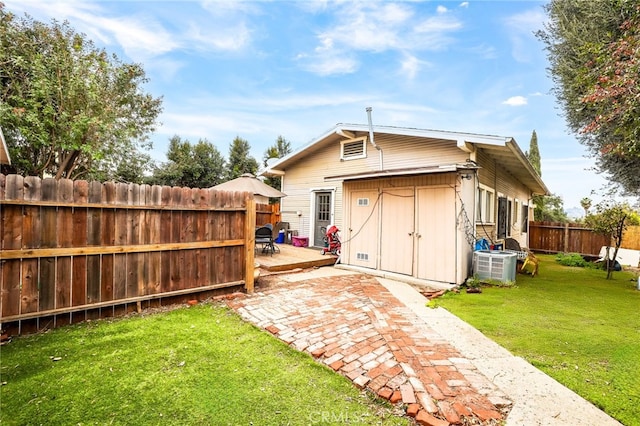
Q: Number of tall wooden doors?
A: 3